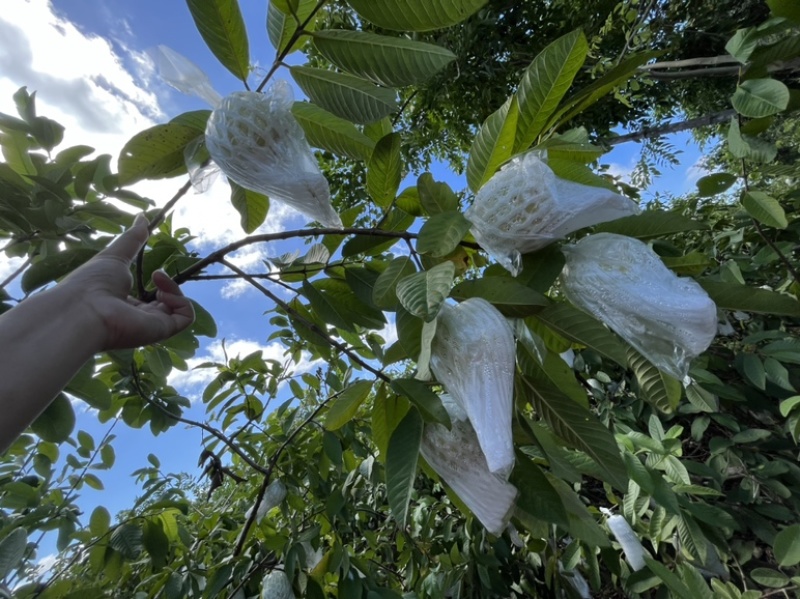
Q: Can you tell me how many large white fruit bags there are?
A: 5